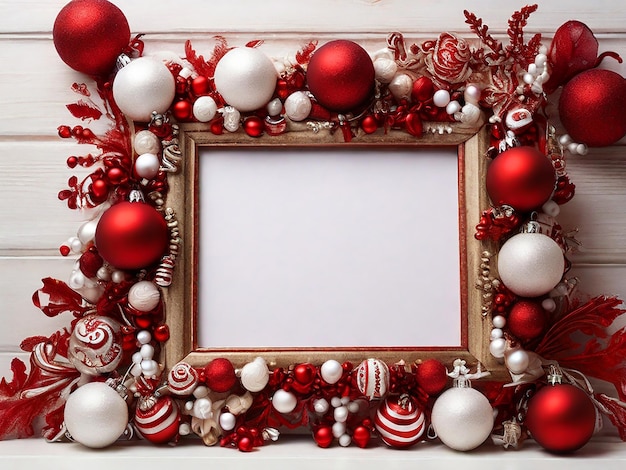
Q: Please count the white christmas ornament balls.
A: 5